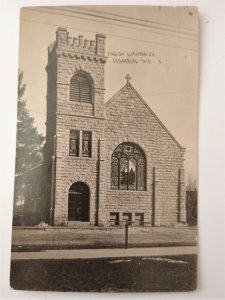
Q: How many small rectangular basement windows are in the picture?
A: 3